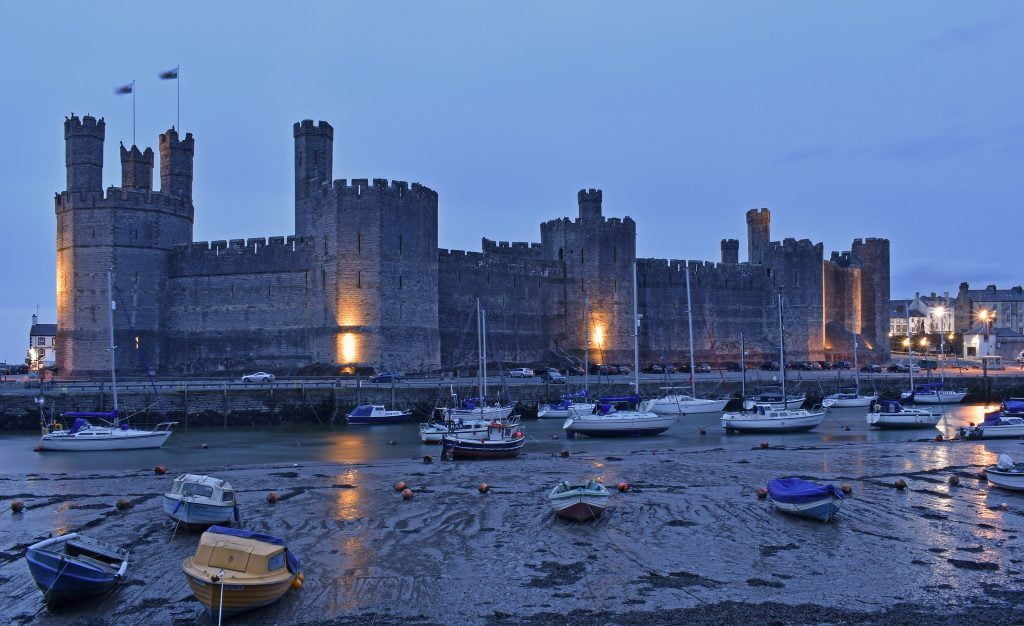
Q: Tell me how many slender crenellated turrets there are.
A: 7